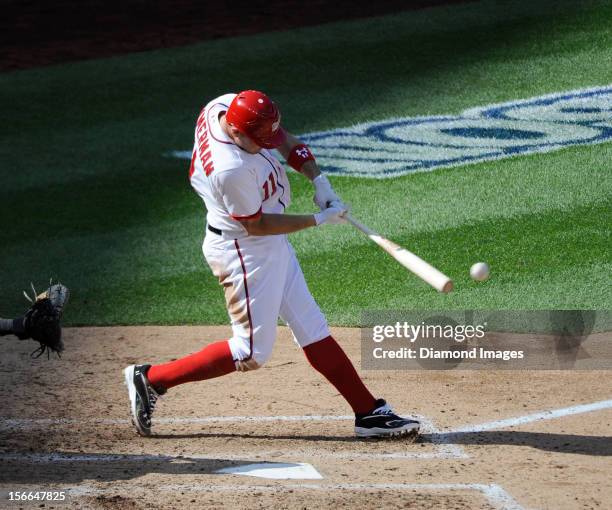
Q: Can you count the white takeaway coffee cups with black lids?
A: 0